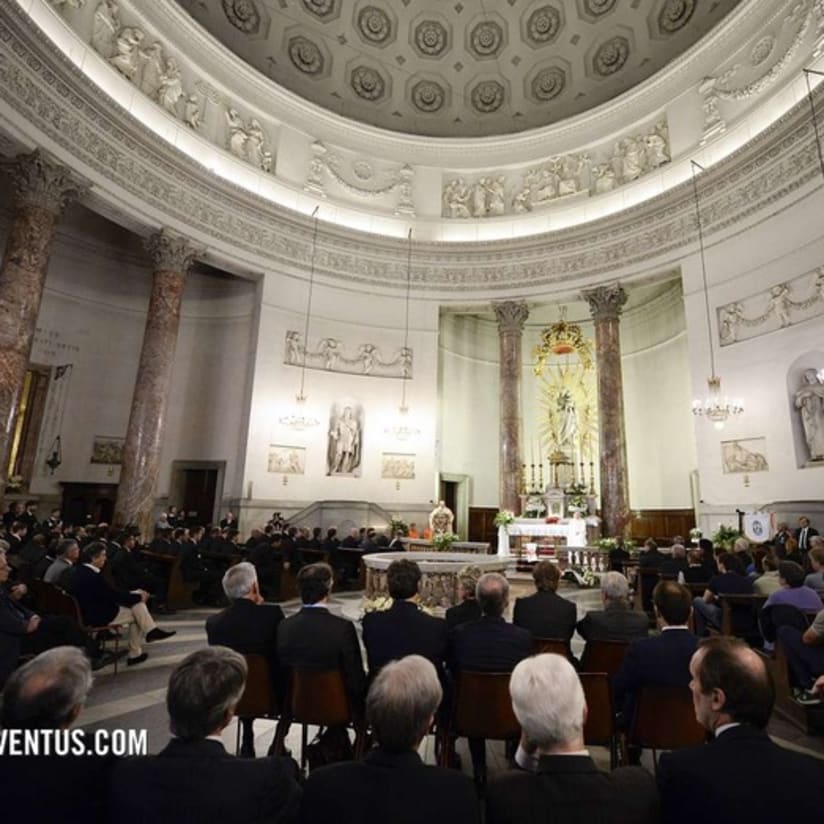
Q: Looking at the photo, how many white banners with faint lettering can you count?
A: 1